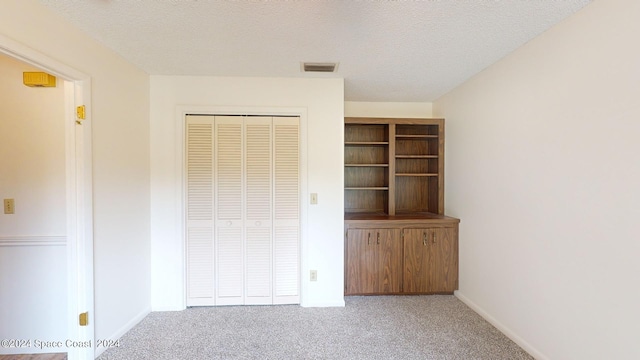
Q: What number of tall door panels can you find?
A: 4